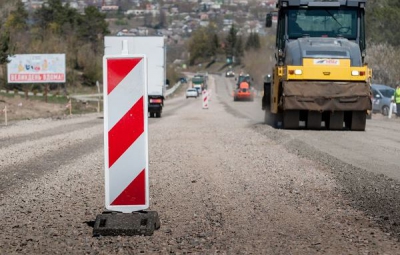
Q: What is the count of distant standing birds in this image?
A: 0